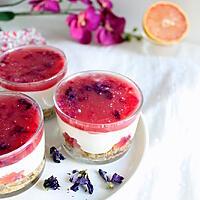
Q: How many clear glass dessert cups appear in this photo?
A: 3